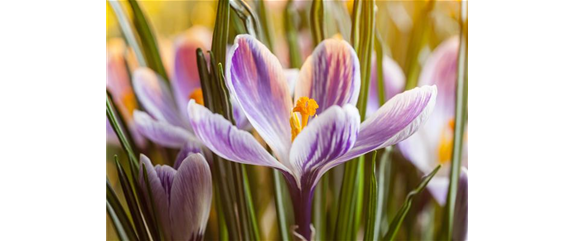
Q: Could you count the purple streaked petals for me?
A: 5